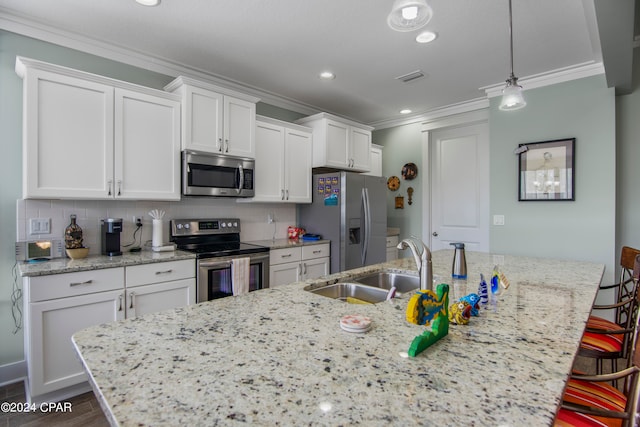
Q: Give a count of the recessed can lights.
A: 4